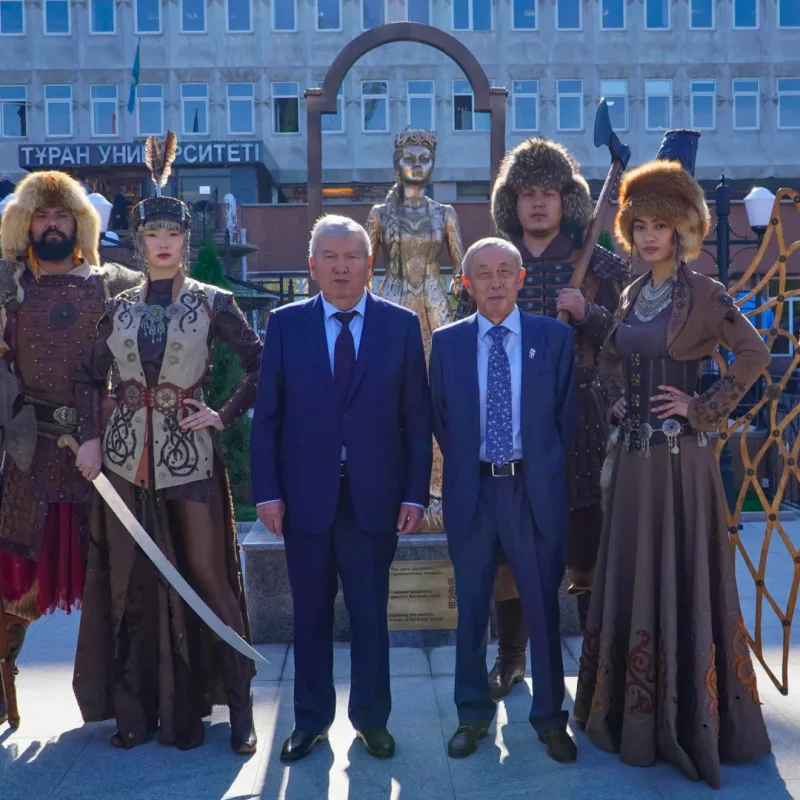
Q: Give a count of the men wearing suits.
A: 2